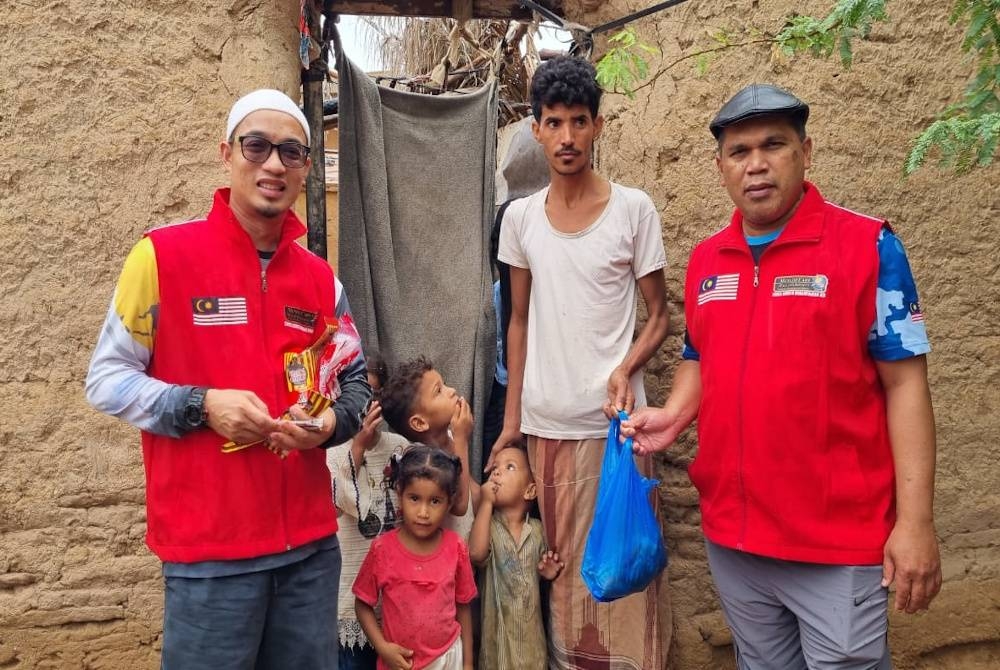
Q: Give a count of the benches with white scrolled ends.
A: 0